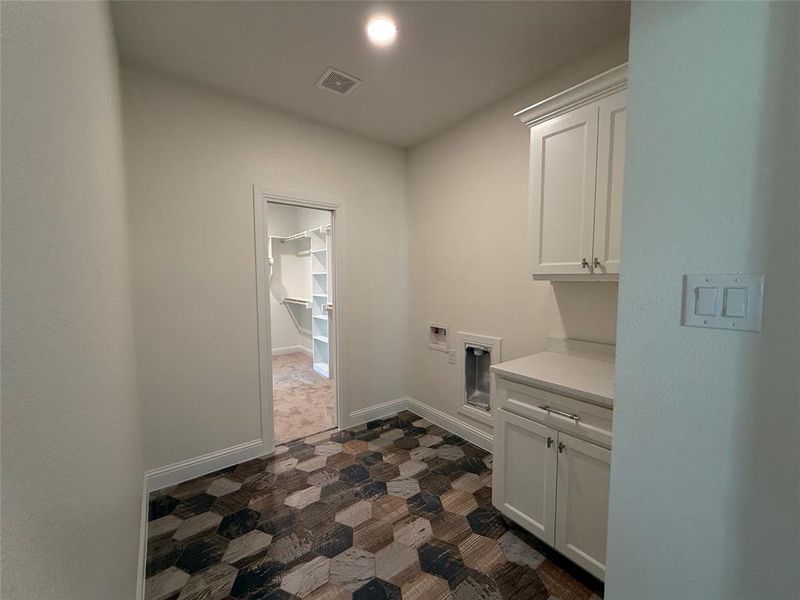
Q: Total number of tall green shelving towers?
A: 0